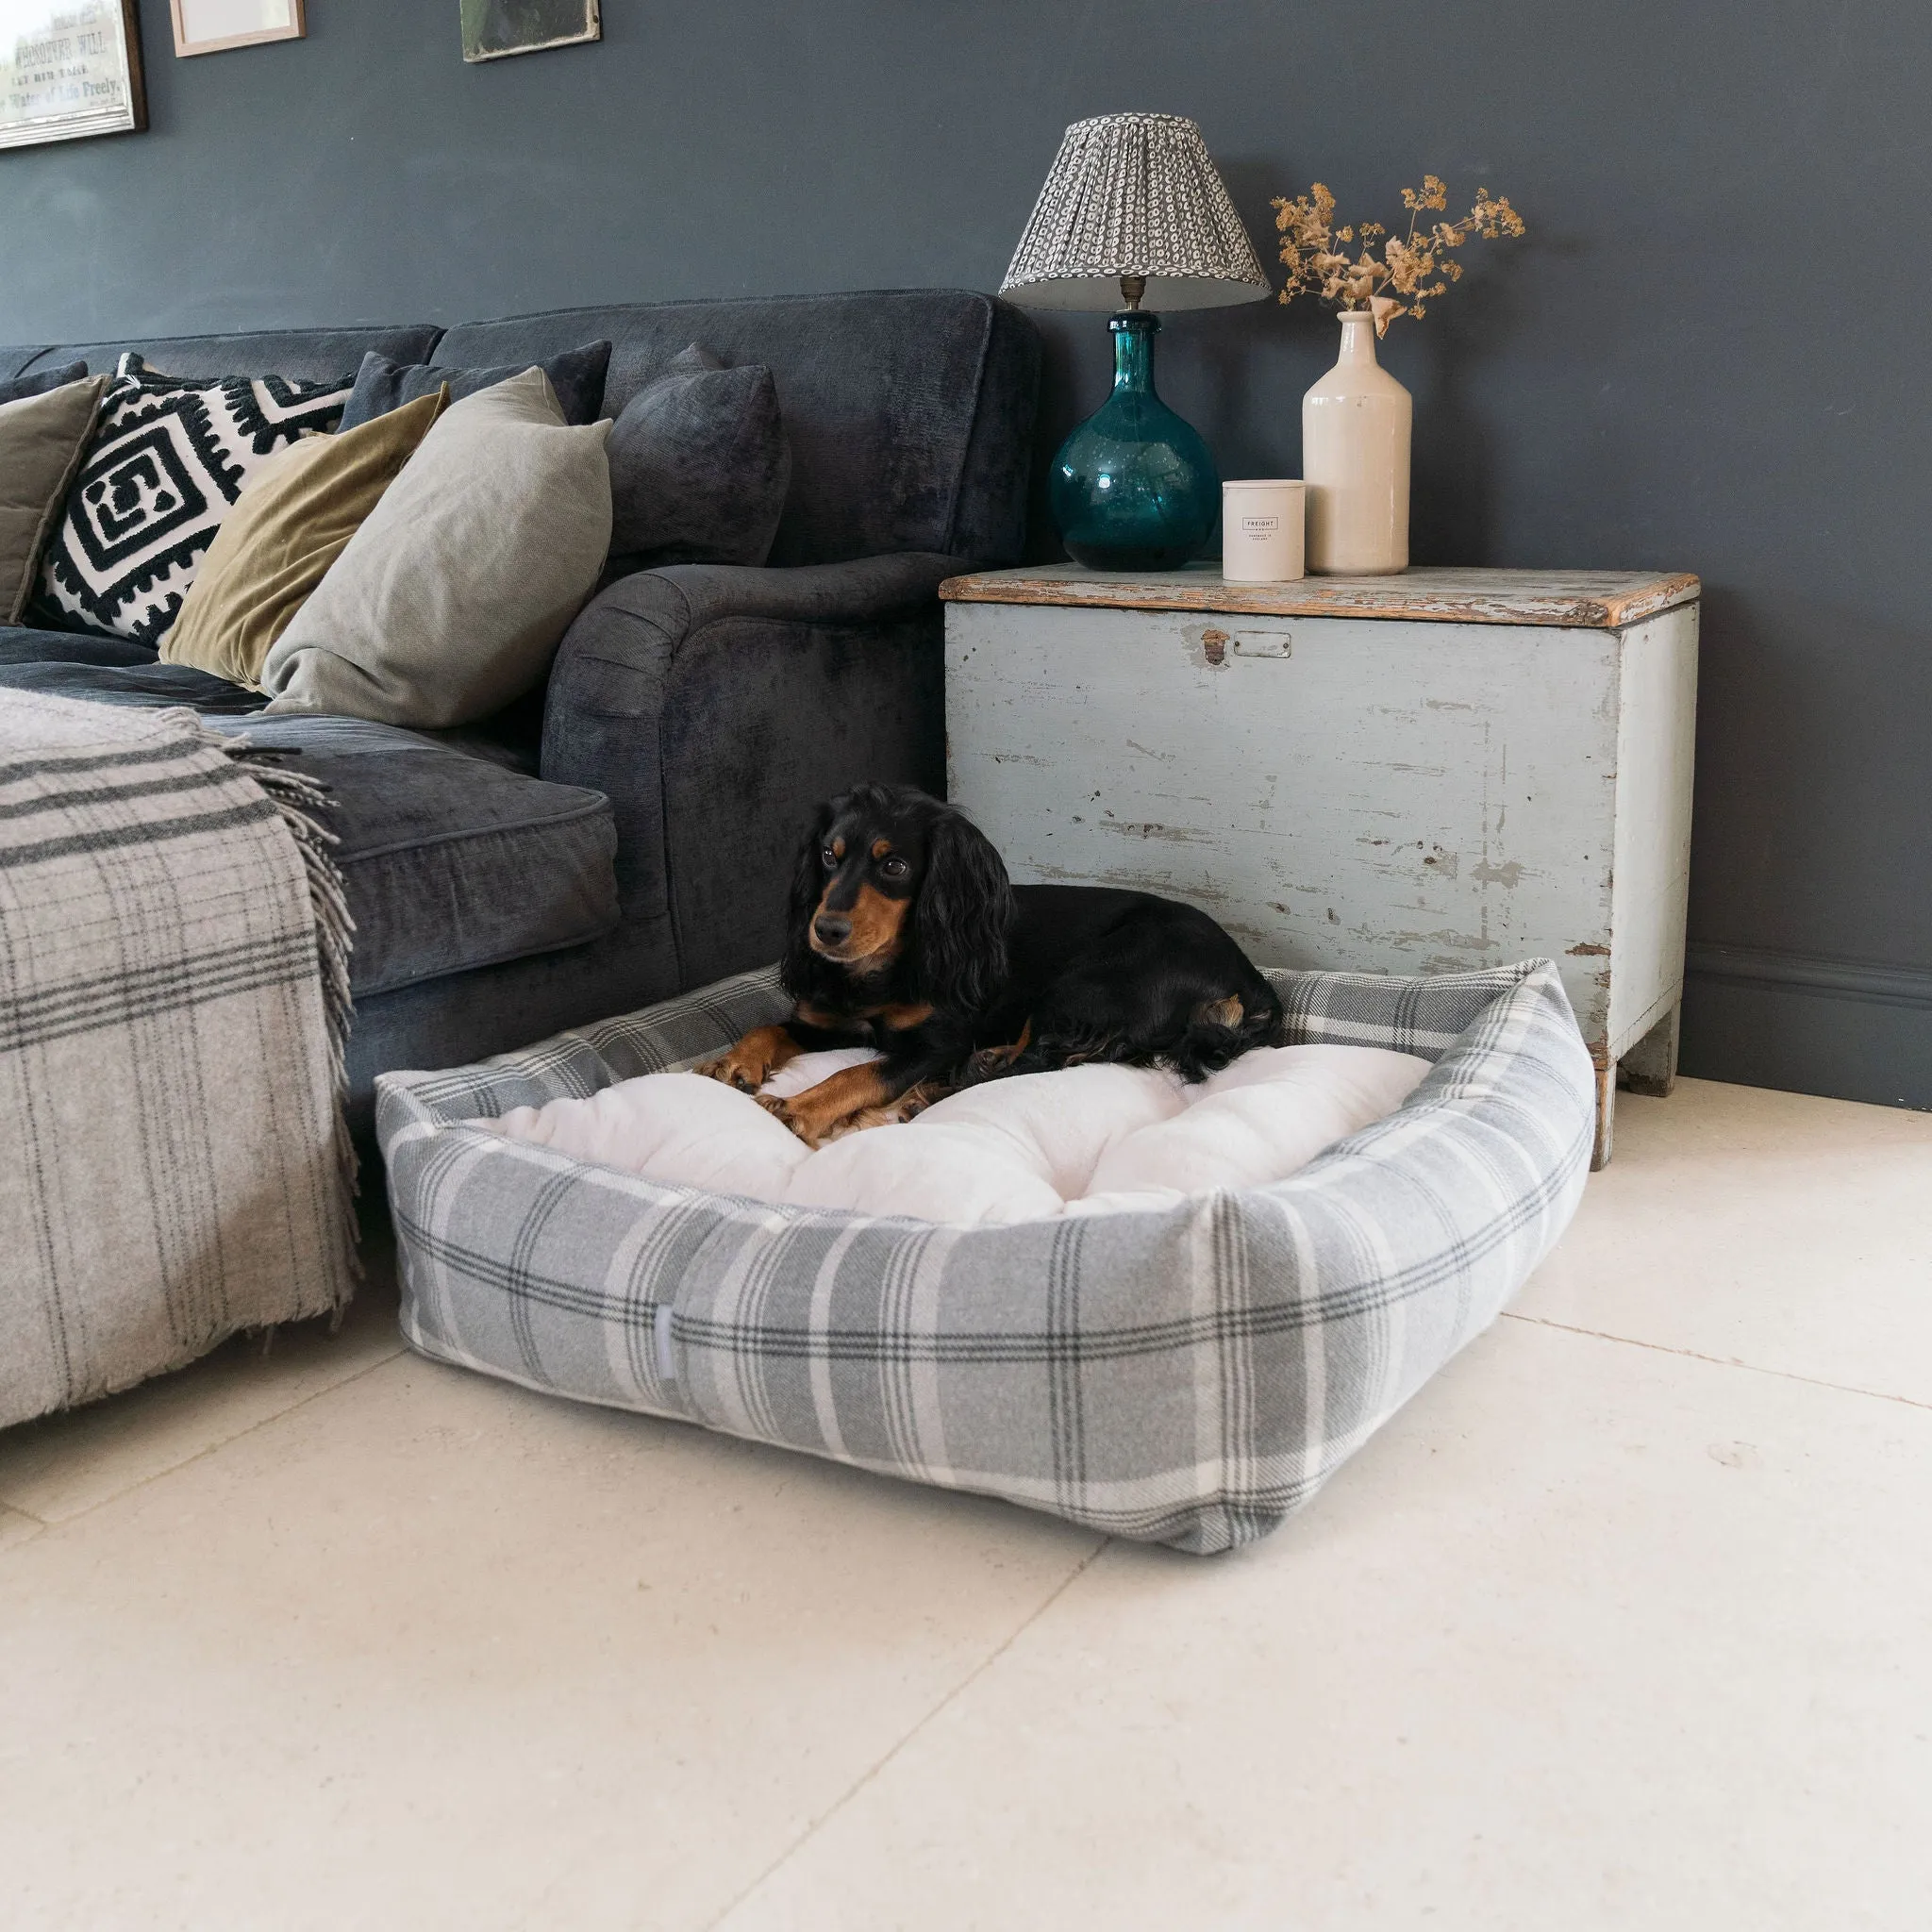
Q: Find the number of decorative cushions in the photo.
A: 7